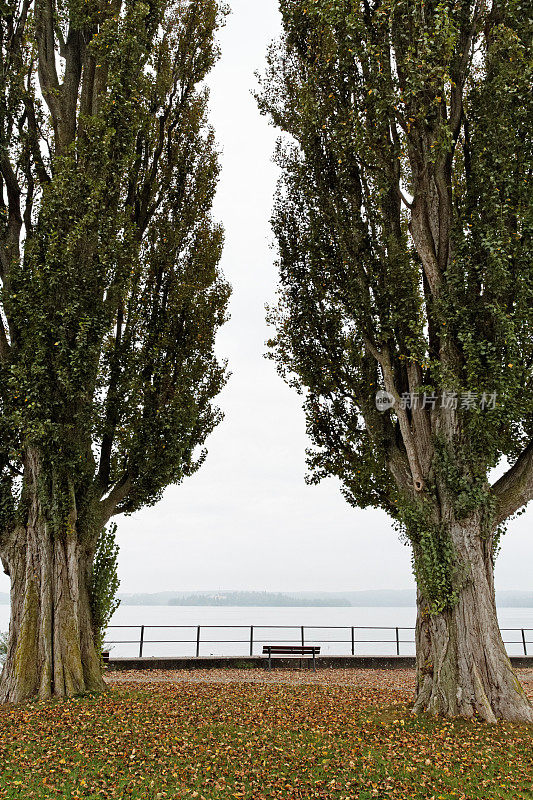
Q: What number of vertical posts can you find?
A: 7